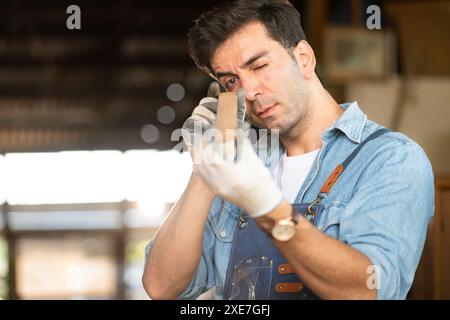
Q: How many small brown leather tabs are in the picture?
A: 3